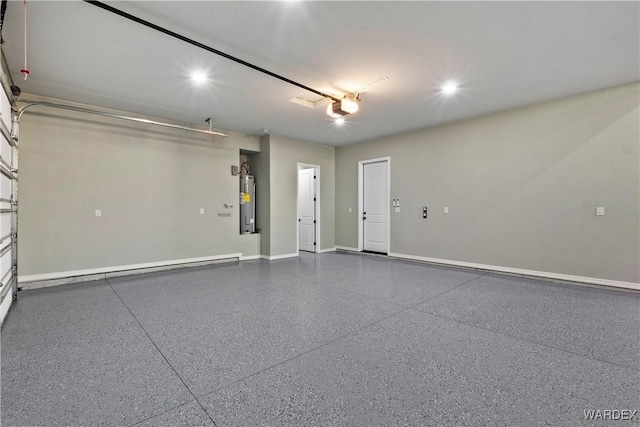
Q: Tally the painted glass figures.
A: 0